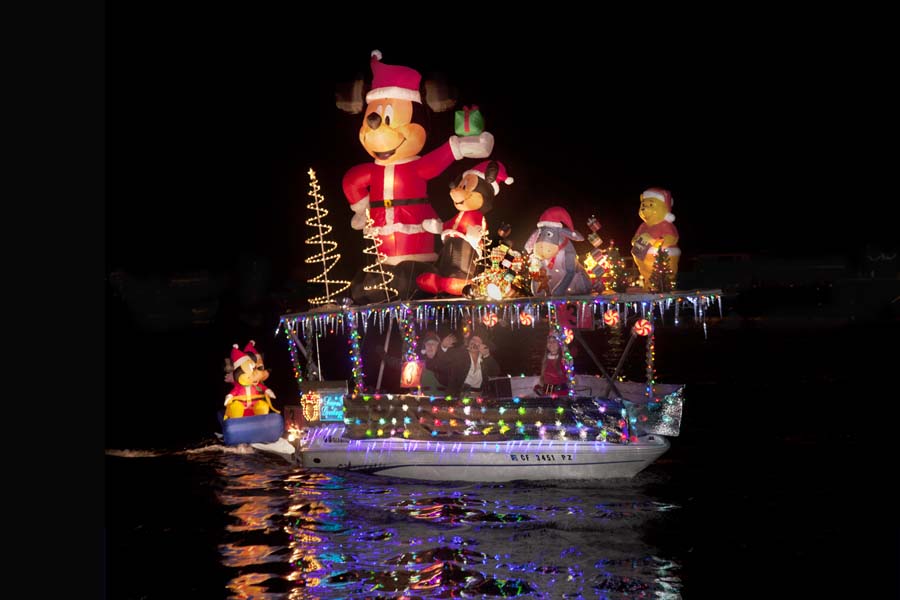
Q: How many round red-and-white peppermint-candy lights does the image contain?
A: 5